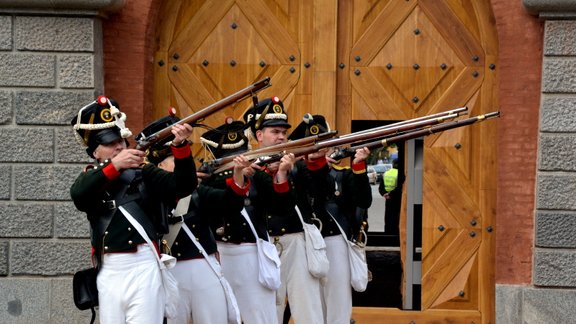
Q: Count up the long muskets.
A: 5